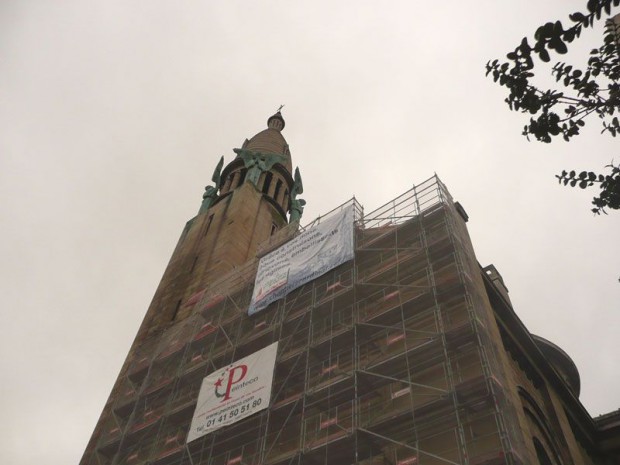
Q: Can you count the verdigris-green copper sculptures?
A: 3